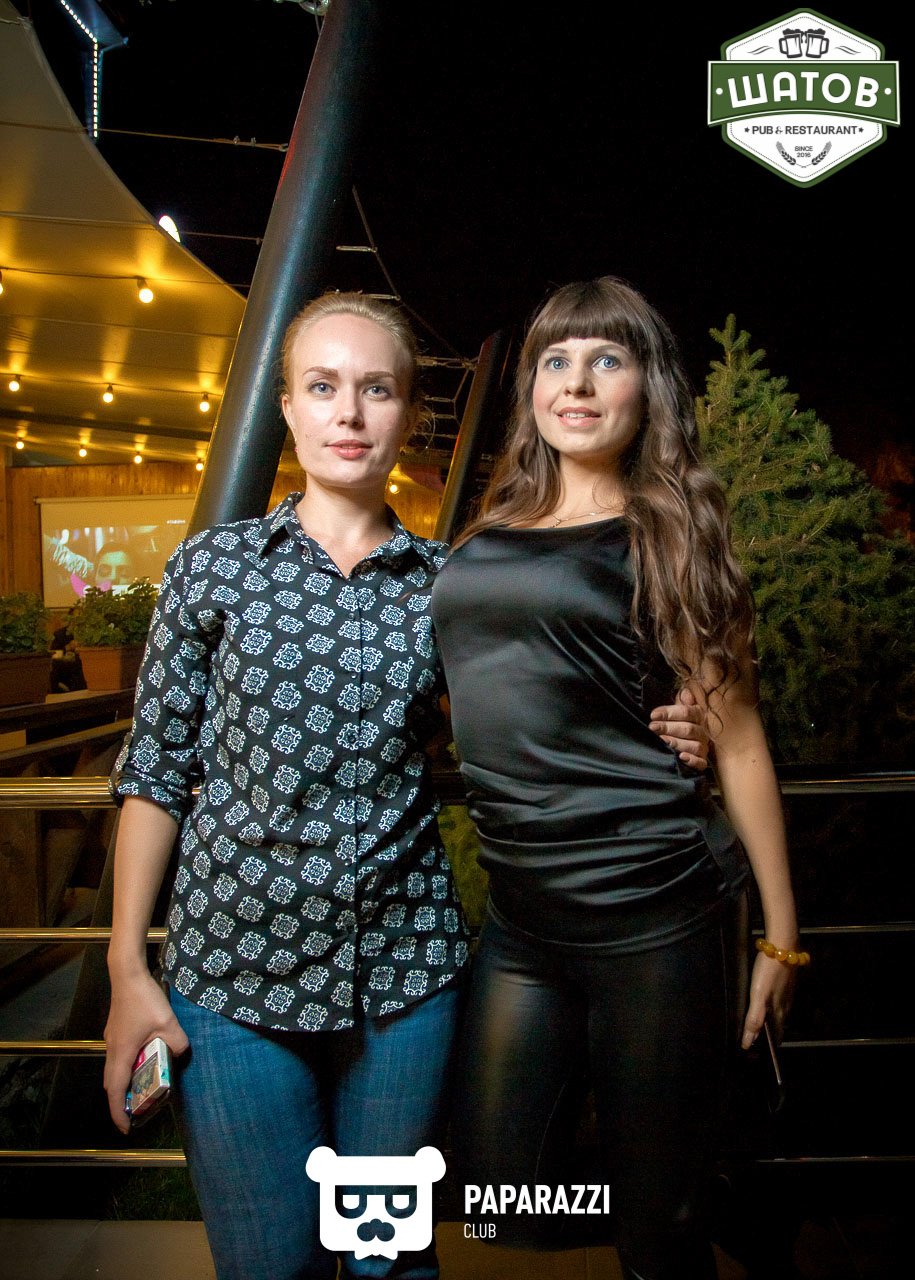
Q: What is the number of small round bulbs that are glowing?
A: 10